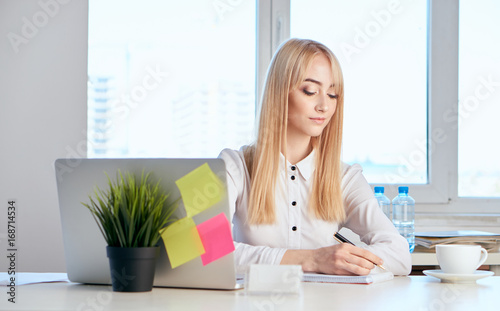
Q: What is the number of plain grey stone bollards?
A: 0